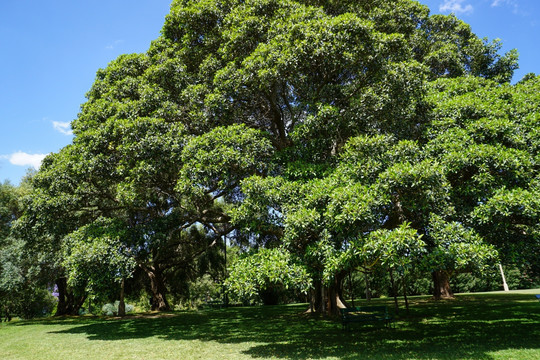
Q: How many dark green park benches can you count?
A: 1